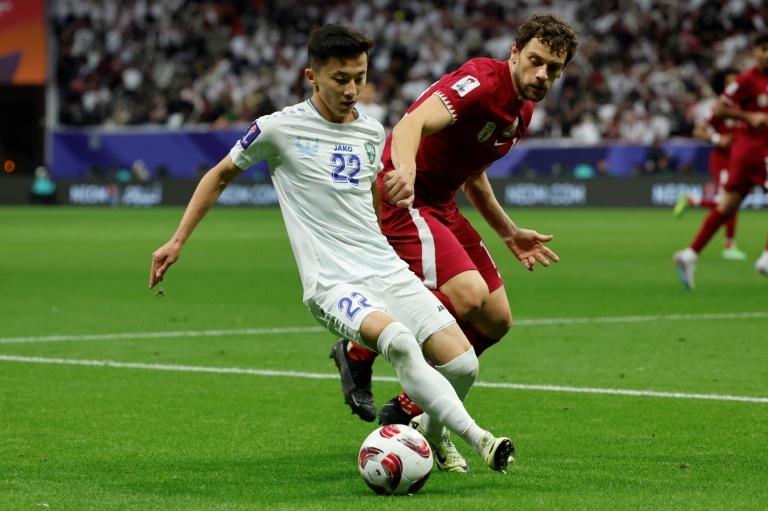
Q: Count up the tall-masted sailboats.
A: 0